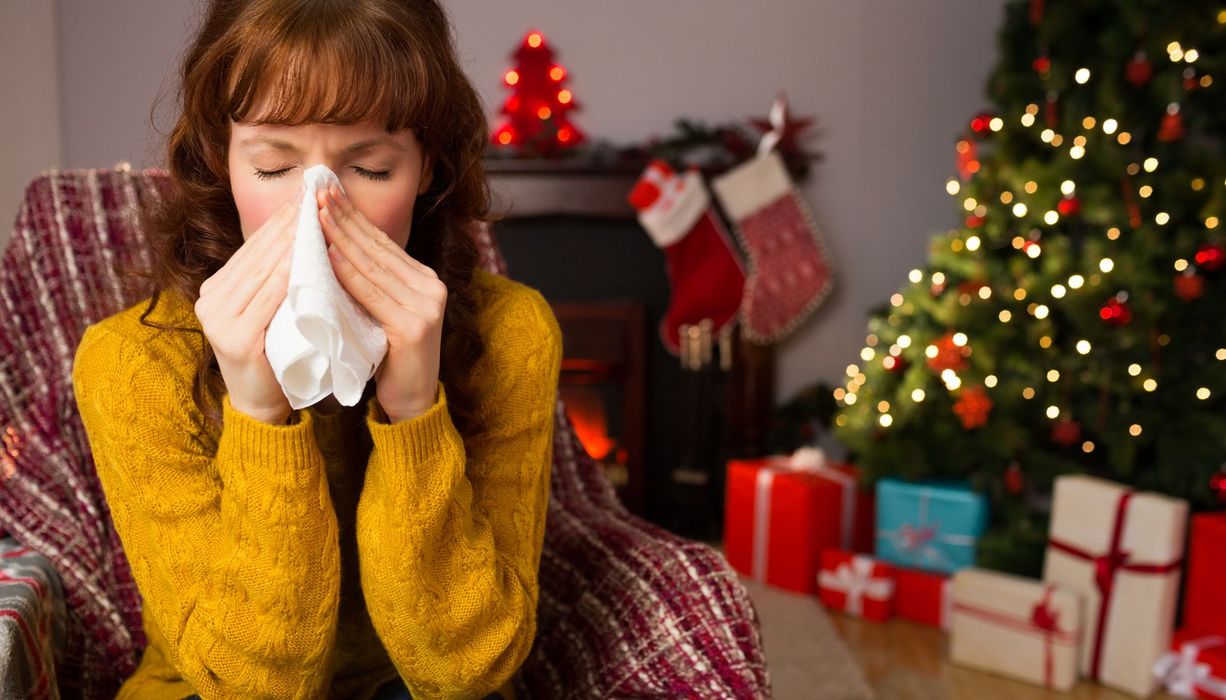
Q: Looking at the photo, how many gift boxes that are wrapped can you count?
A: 8